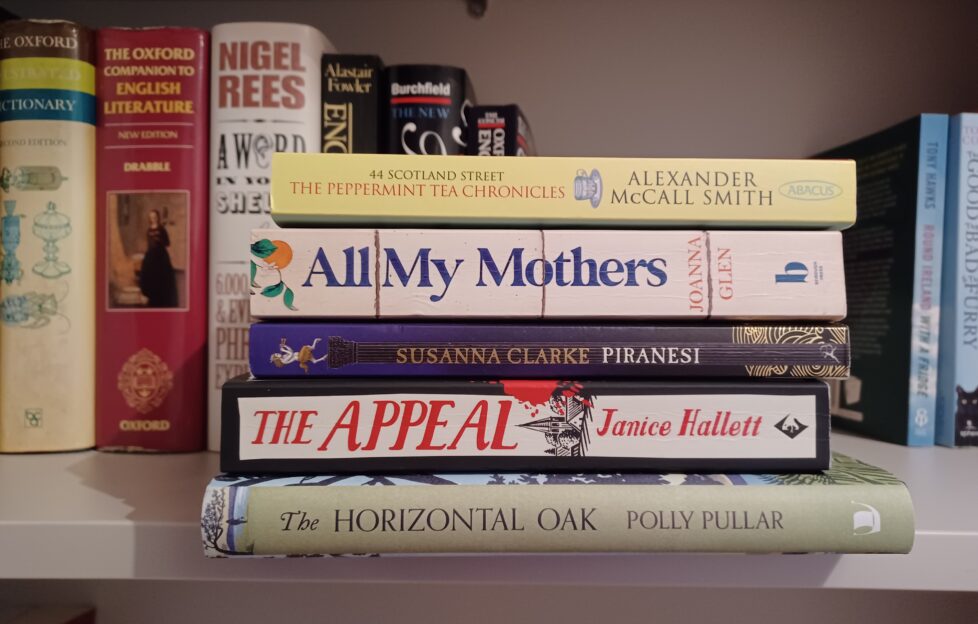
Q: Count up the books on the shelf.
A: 13